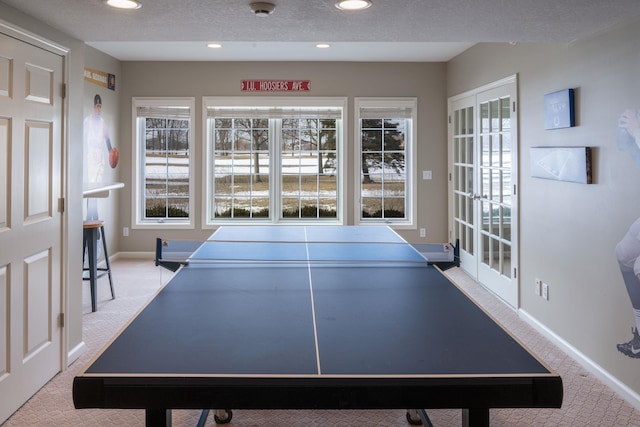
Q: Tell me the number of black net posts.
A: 2